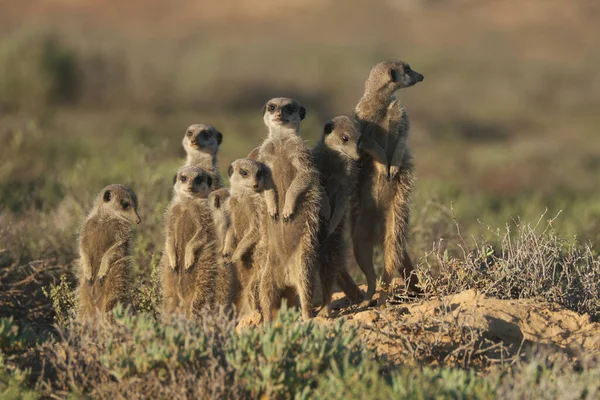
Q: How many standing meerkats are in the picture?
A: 8